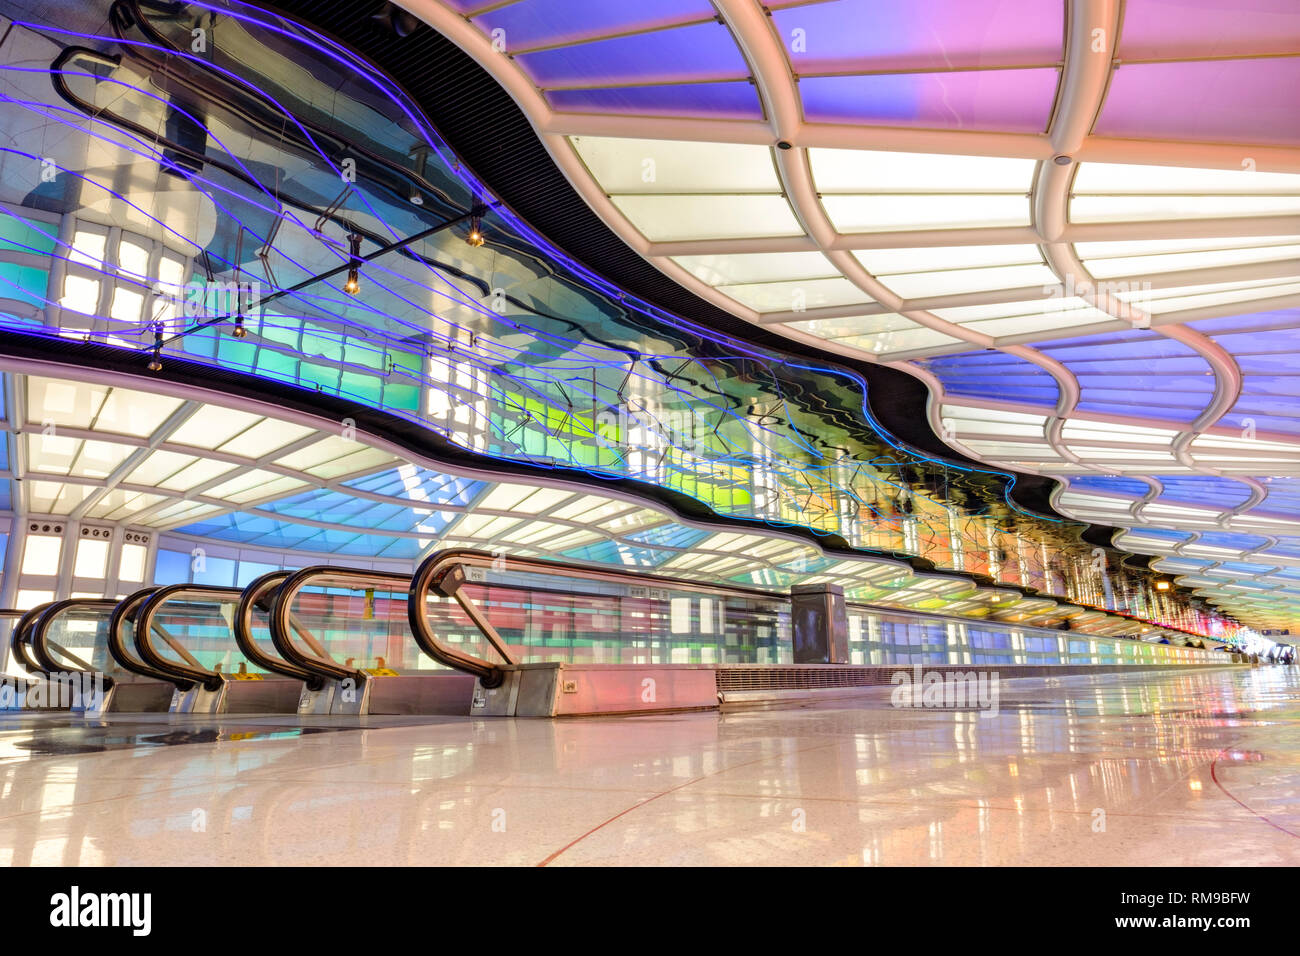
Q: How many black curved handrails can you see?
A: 7